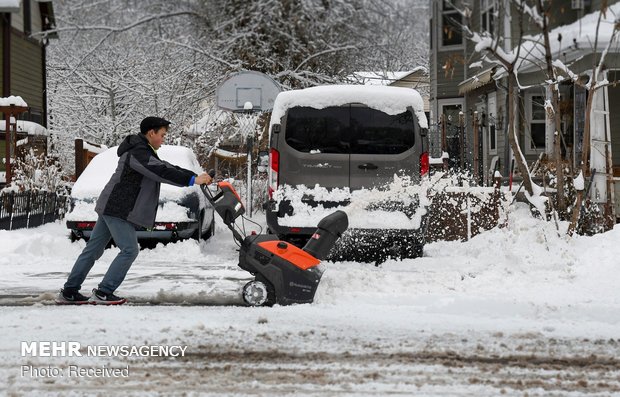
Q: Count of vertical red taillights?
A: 2